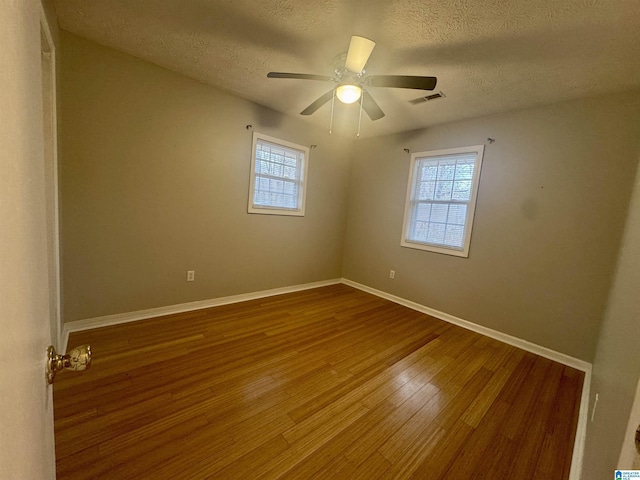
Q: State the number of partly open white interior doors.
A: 1